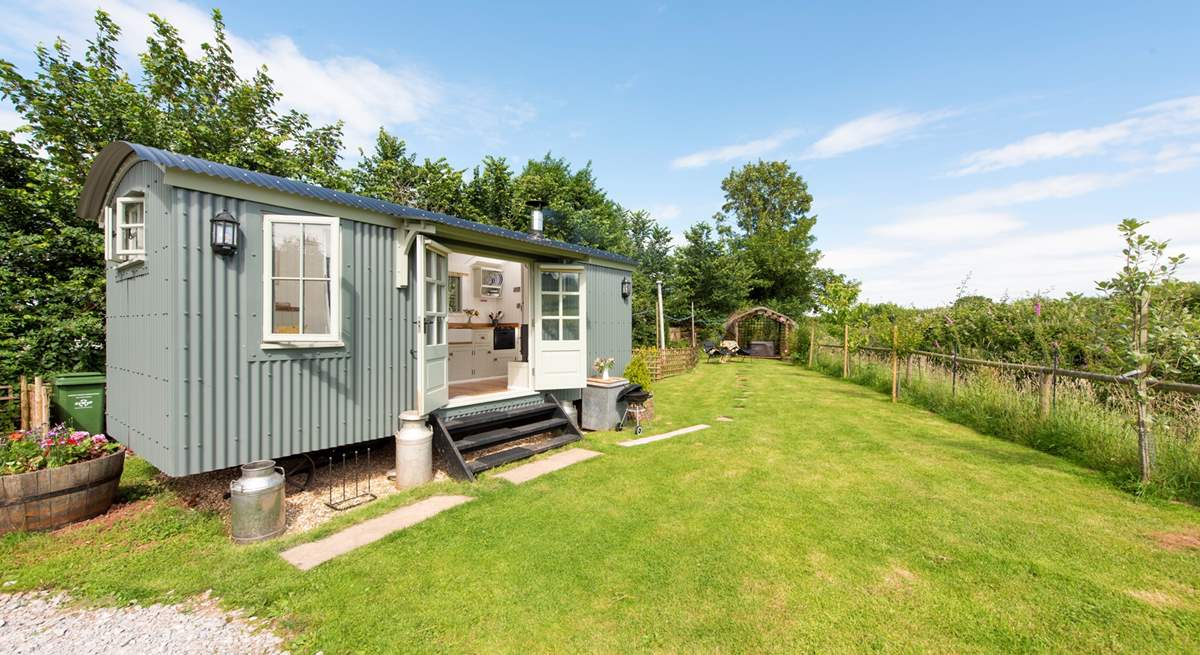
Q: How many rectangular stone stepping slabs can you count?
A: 3